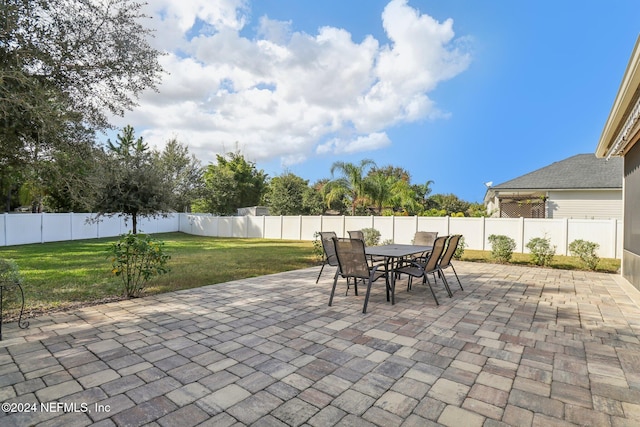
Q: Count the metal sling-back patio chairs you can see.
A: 6